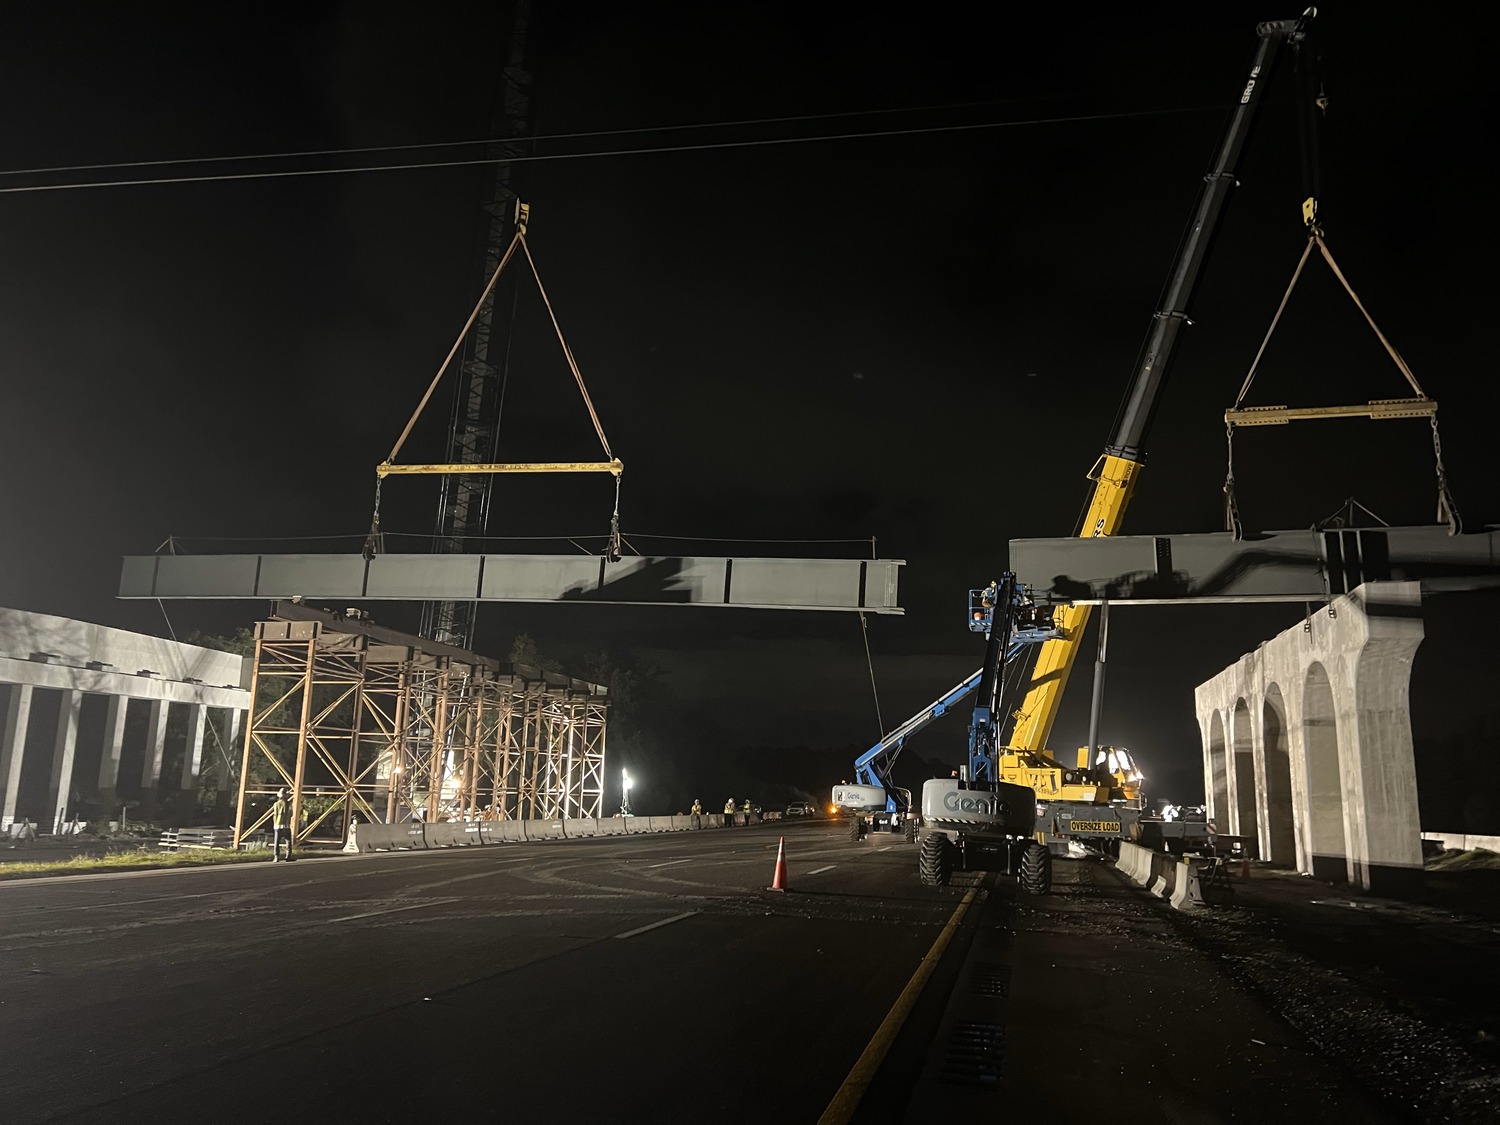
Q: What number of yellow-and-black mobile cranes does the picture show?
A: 1